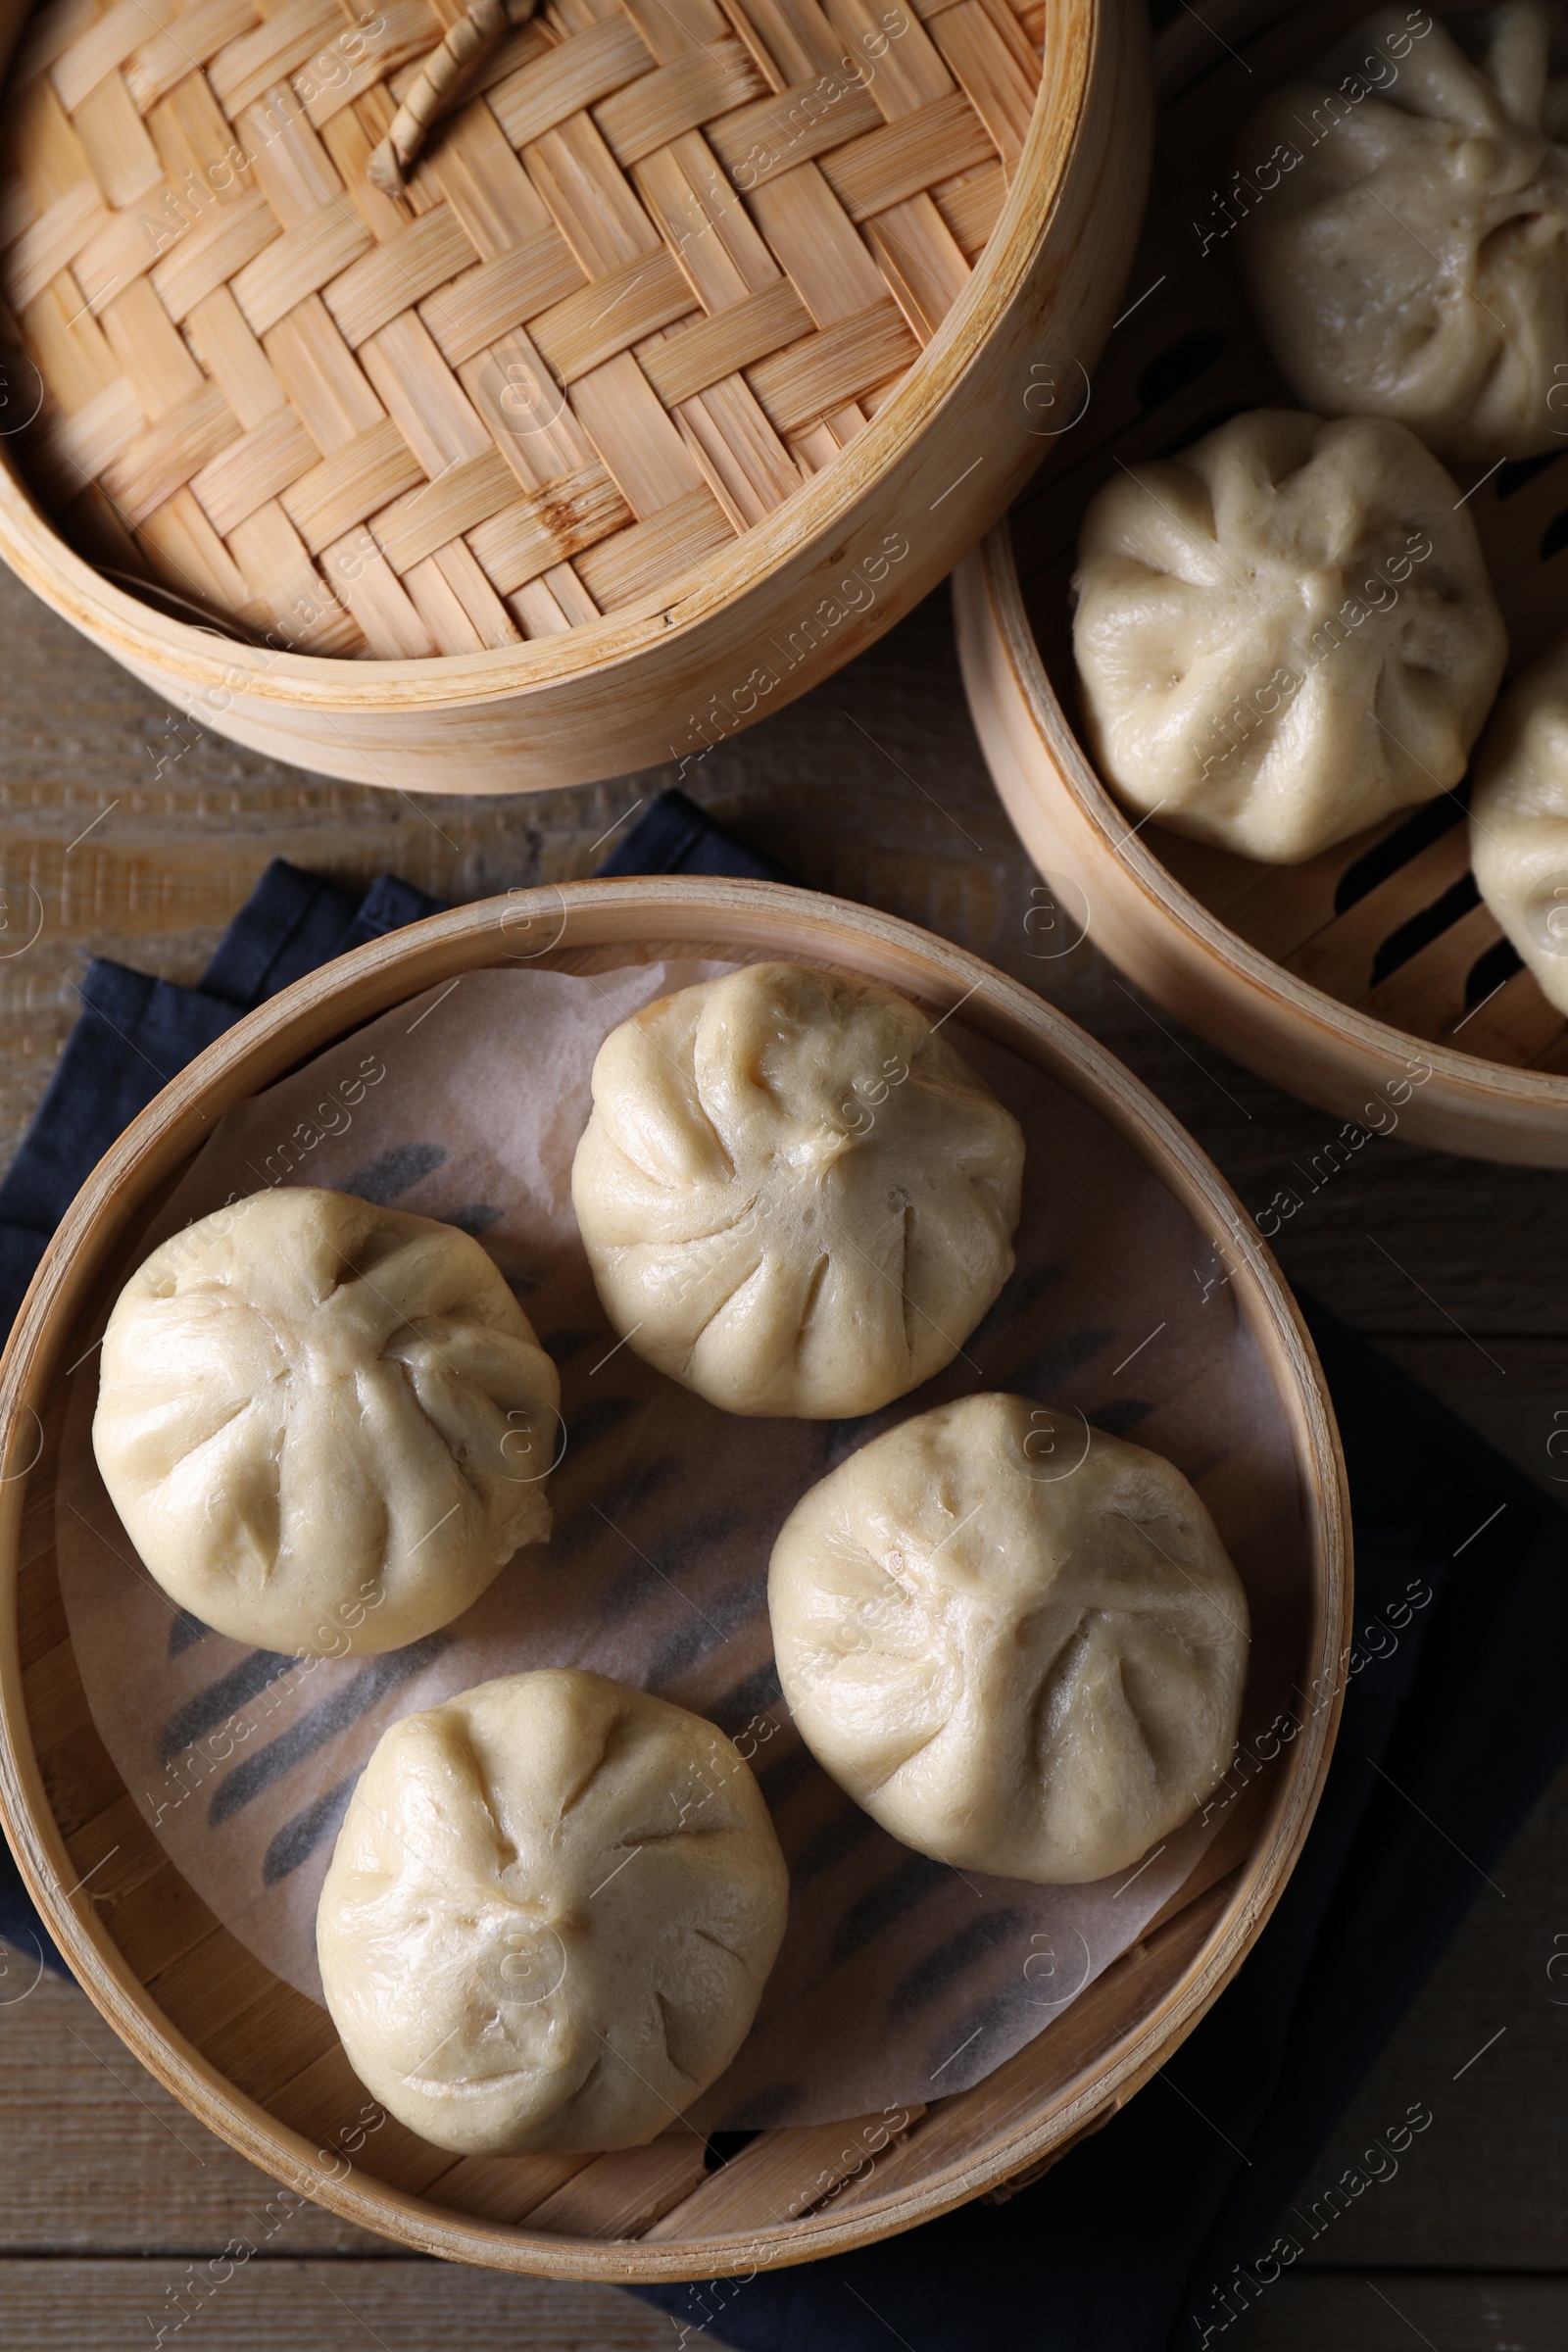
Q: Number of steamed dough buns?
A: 7